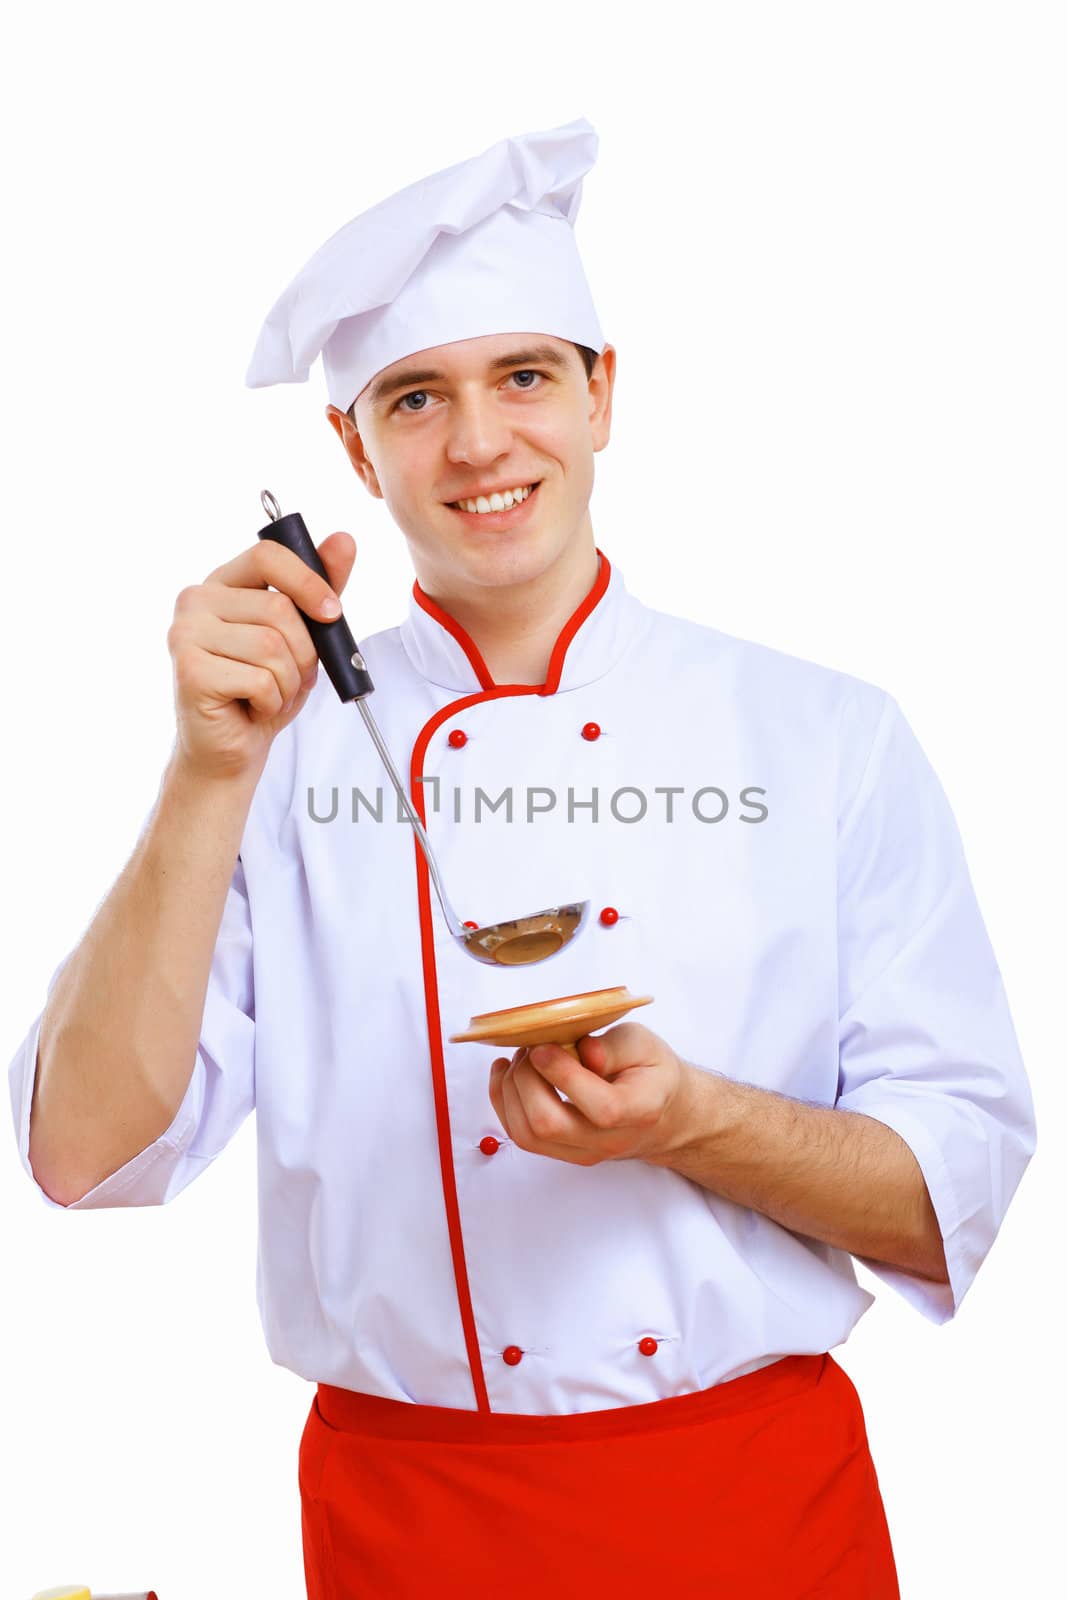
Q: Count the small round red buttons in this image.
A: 7